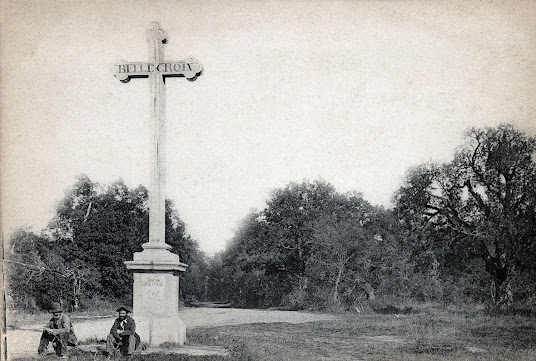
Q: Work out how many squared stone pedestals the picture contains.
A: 1